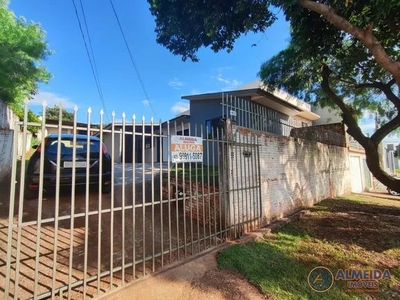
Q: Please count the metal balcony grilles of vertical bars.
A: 1